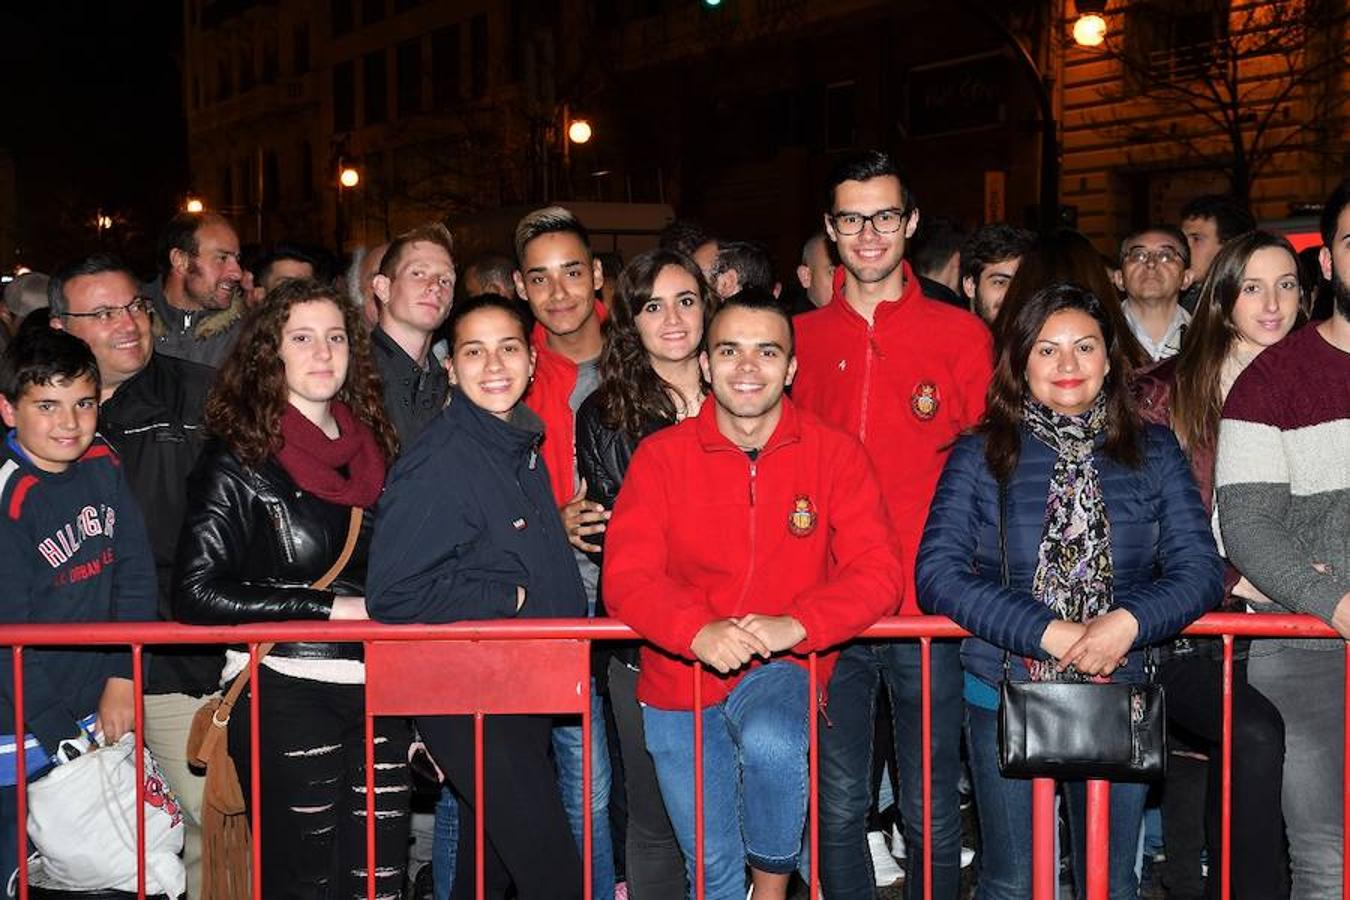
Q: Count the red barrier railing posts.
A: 13